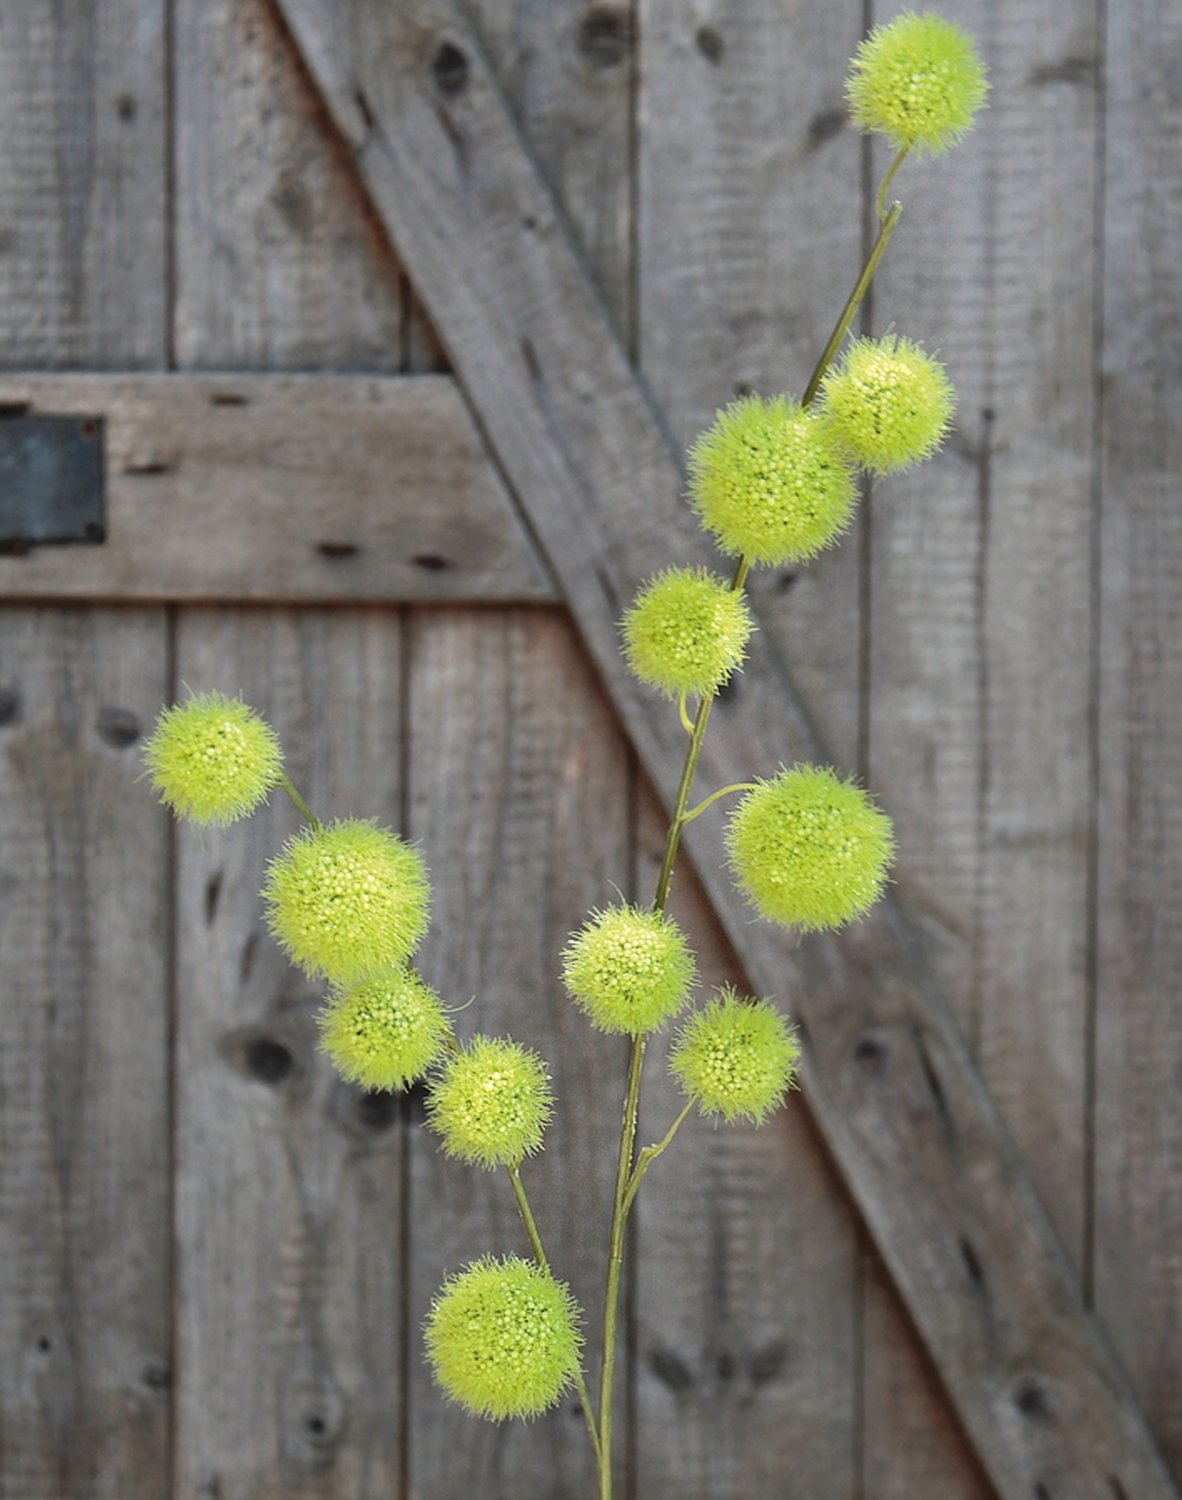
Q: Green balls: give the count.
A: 12